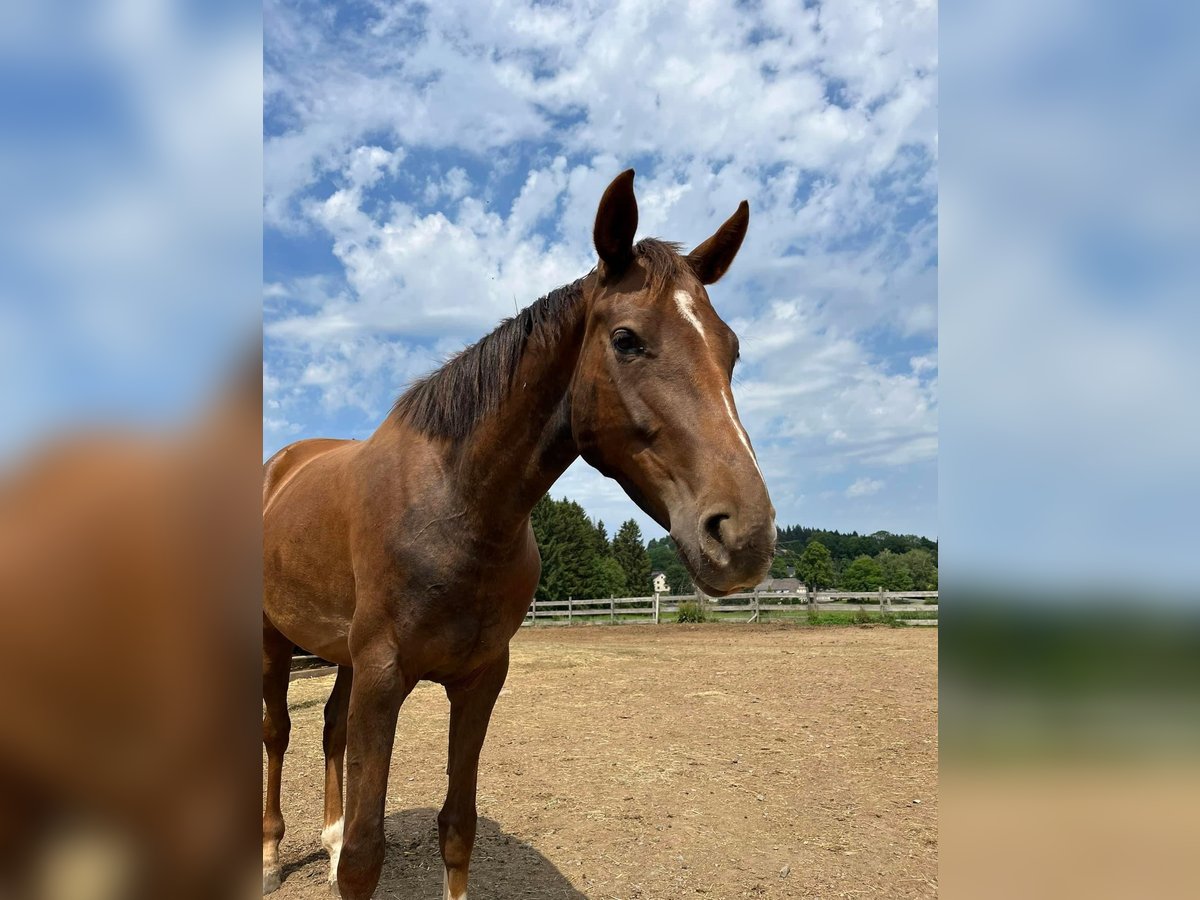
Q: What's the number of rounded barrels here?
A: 0